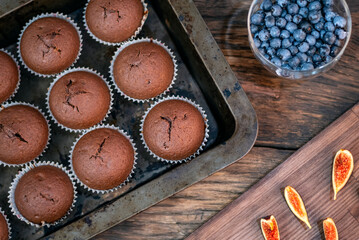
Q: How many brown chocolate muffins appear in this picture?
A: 10